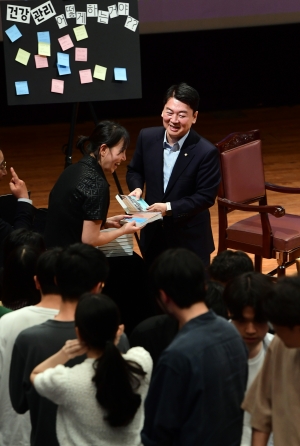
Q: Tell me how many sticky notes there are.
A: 15